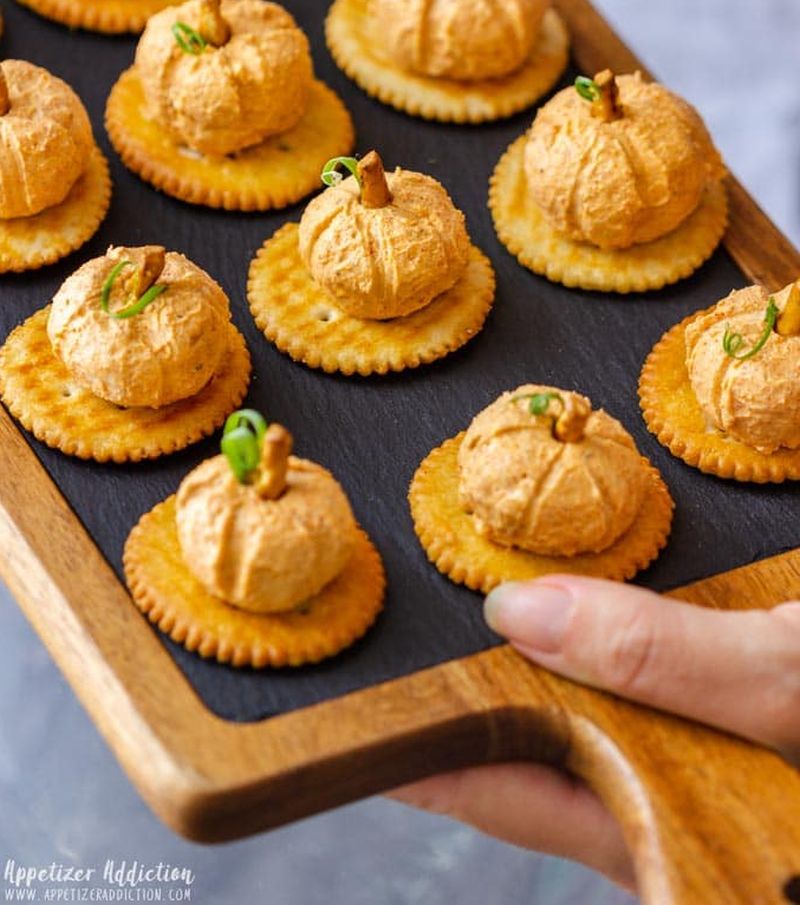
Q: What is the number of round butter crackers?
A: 10